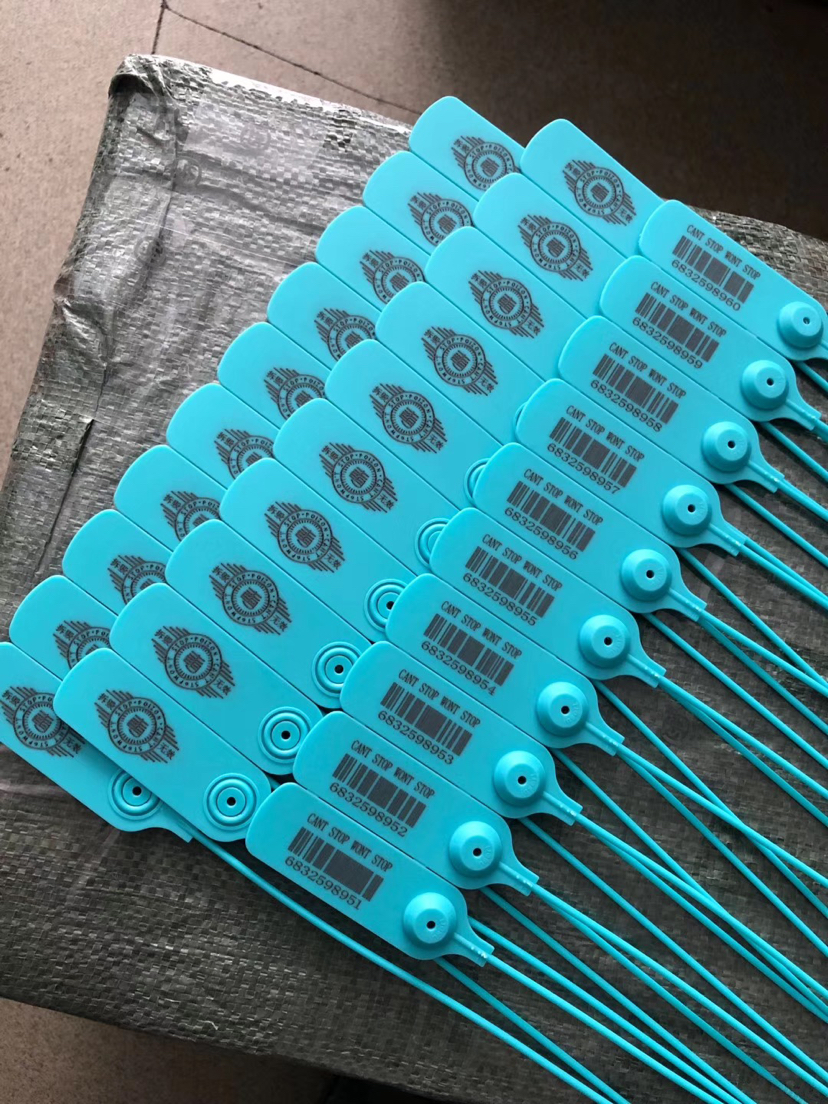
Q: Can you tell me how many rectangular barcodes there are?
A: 10